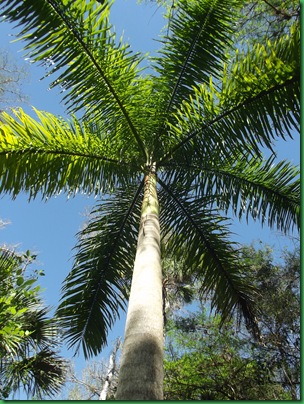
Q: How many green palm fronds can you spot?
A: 7